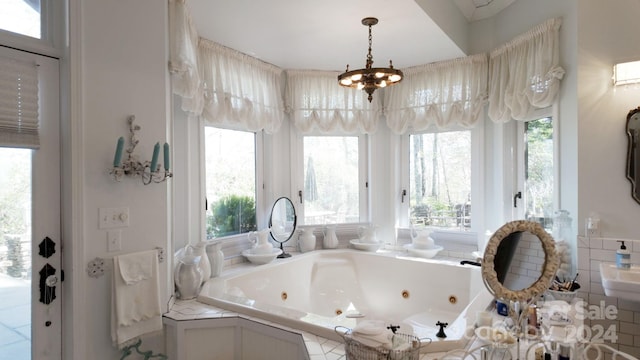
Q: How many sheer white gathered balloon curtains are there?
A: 5